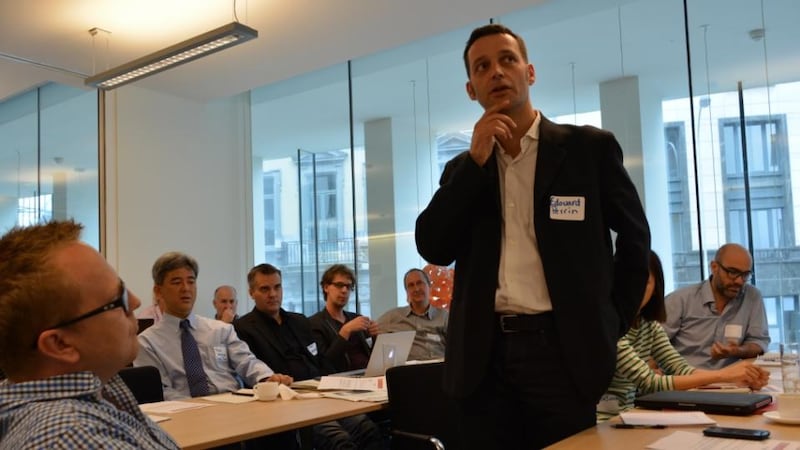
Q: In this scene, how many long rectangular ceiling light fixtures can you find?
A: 1